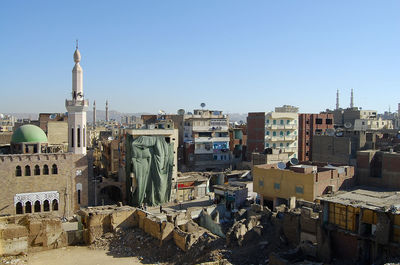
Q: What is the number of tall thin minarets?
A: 5